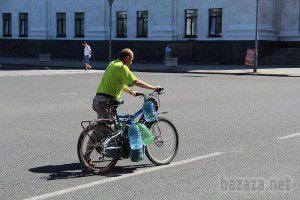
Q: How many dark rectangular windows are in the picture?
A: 8